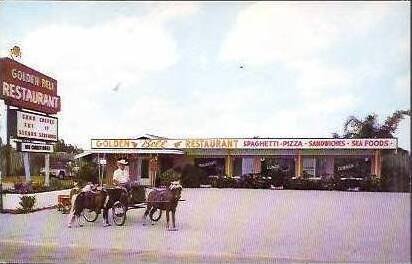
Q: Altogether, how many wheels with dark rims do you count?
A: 3